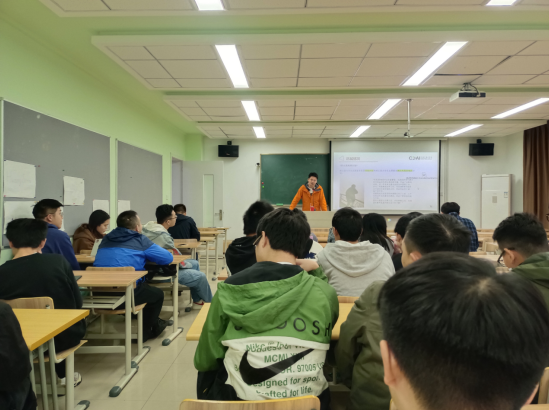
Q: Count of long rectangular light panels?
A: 10